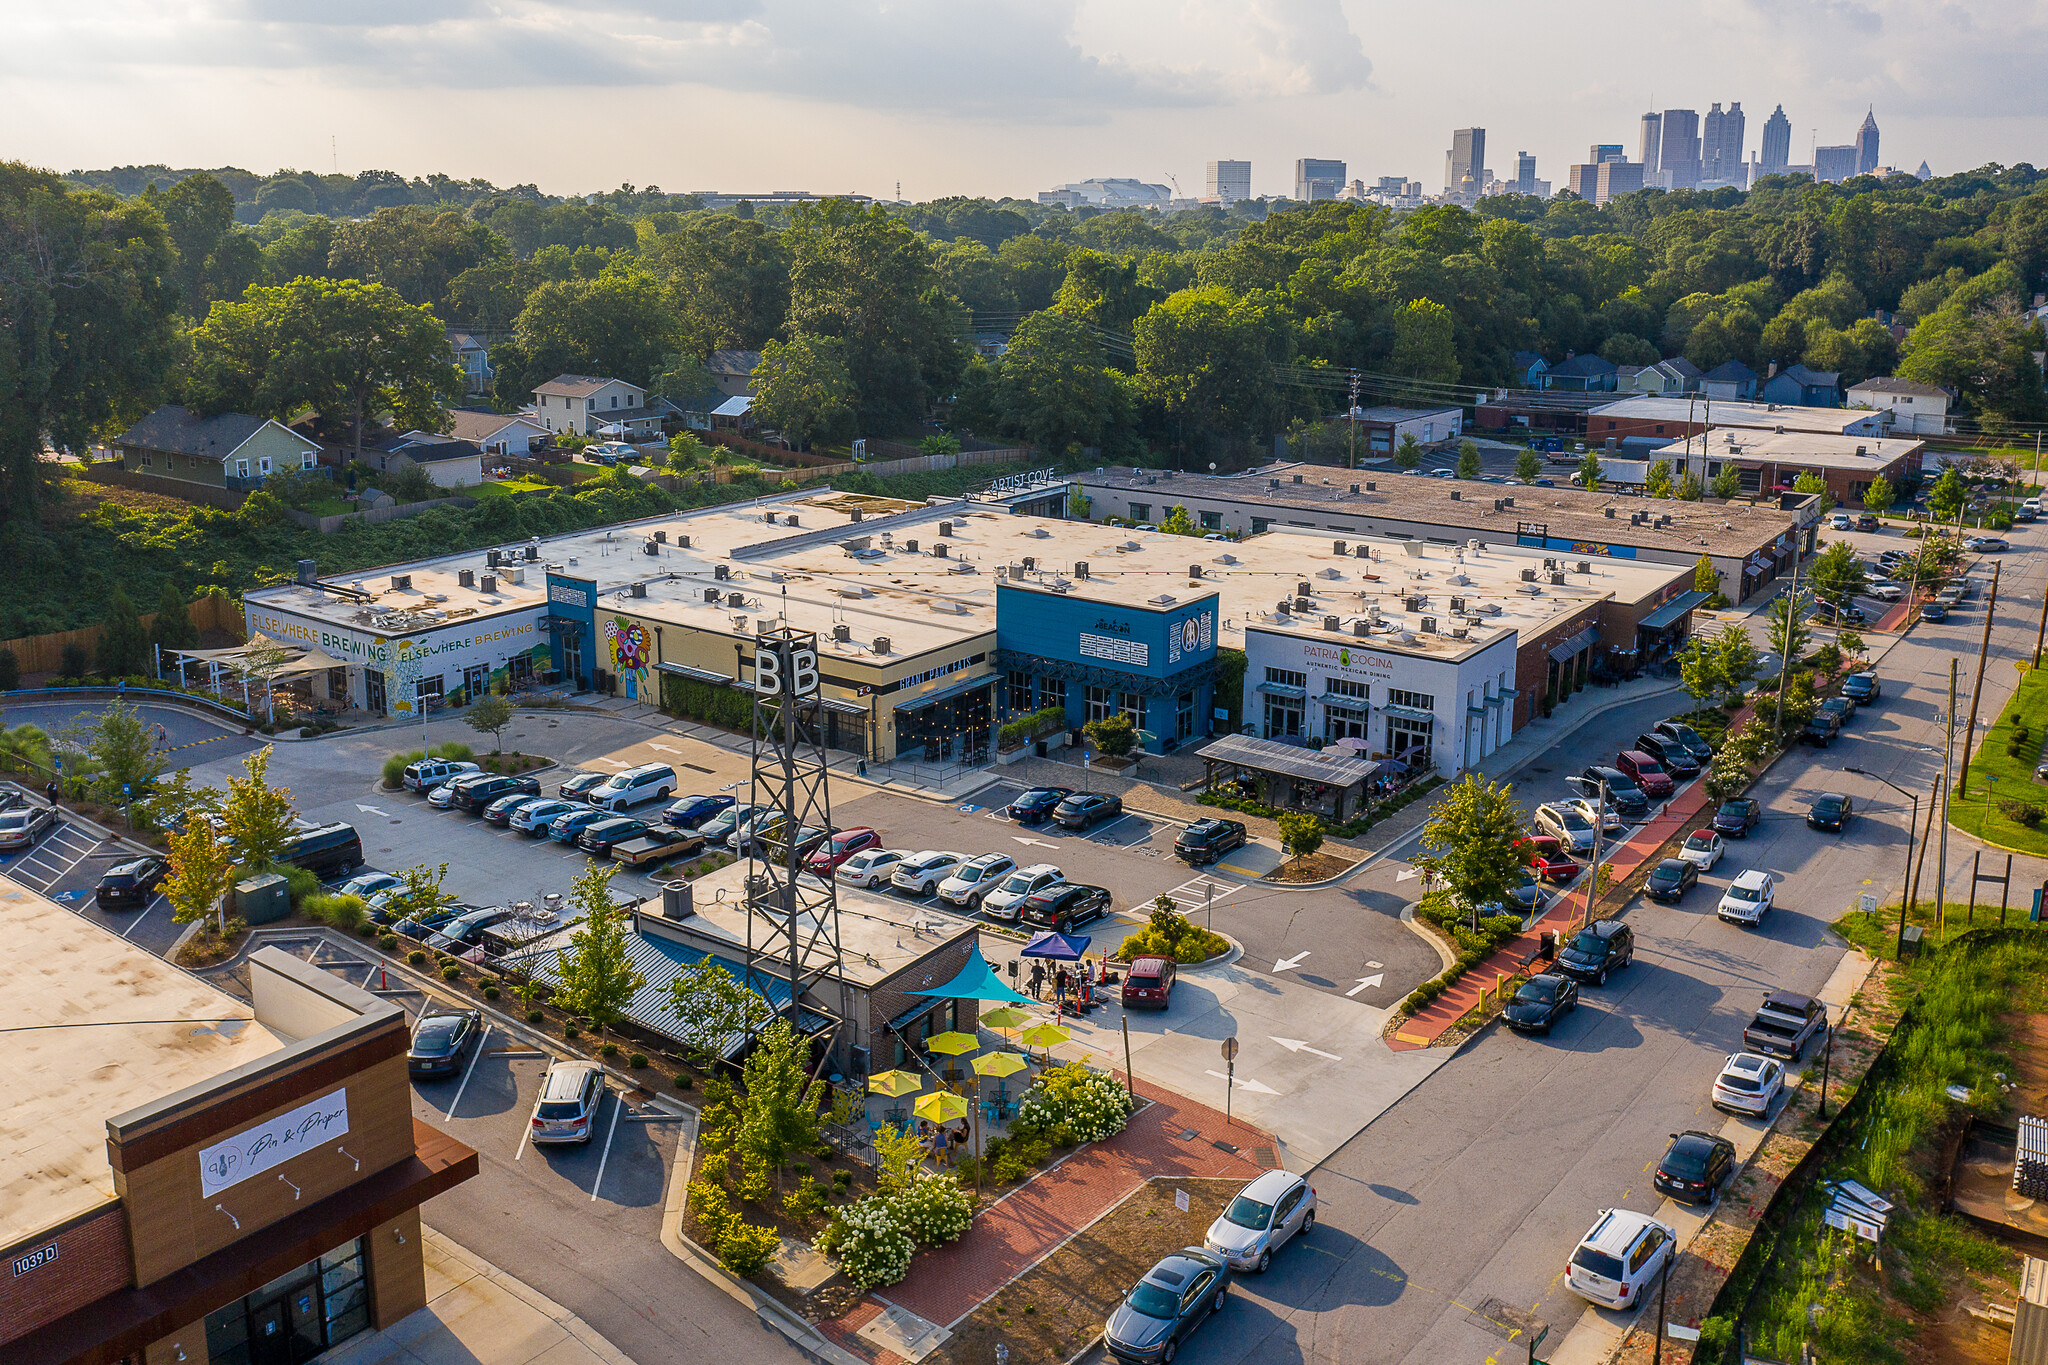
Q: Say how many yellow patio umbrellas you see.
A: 6